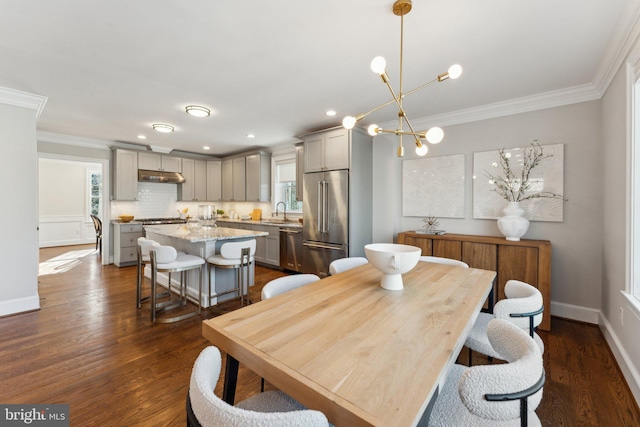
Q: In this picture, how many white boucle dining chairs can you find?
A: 6